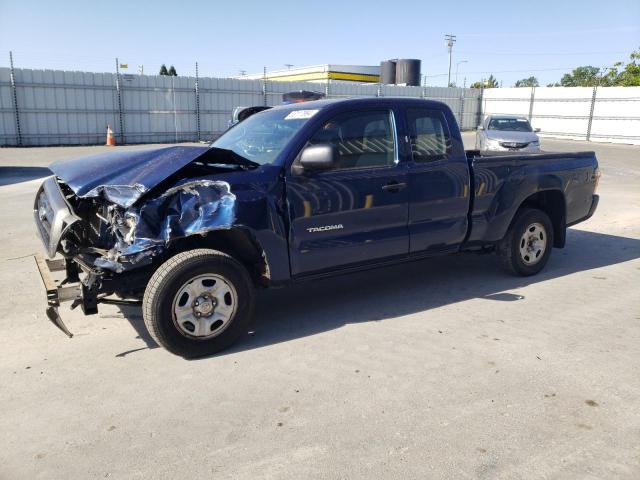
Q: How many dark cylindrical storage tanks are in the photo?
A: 2